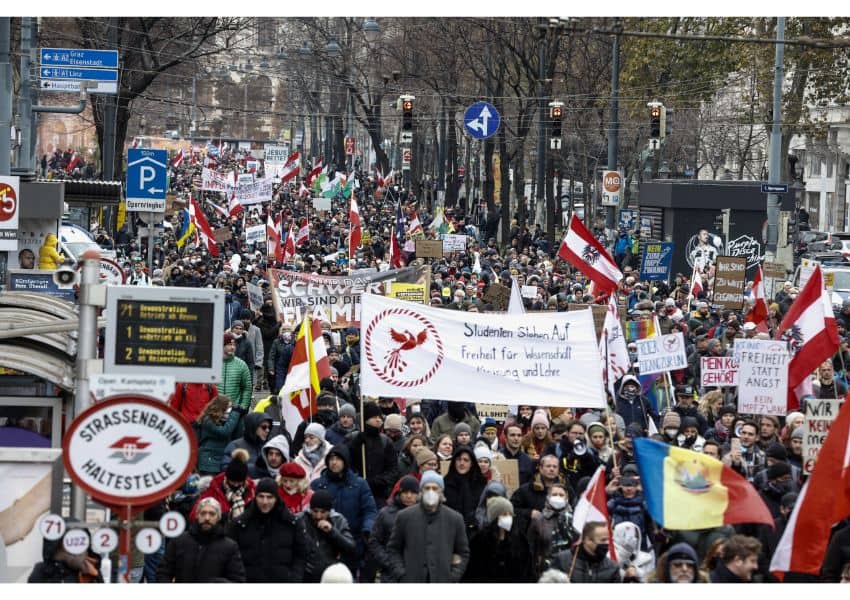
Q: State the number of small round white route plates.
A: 5